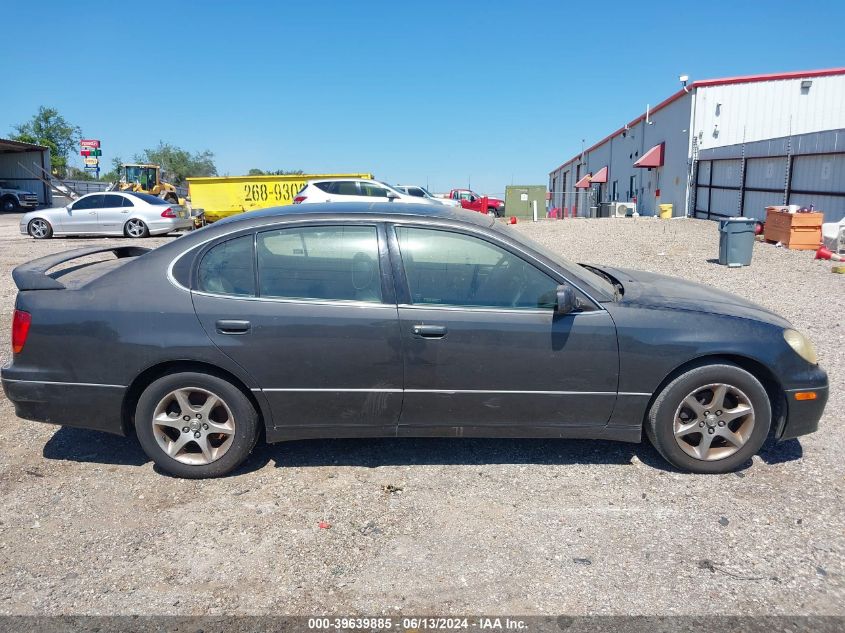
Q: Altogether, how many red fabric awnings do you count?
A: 3